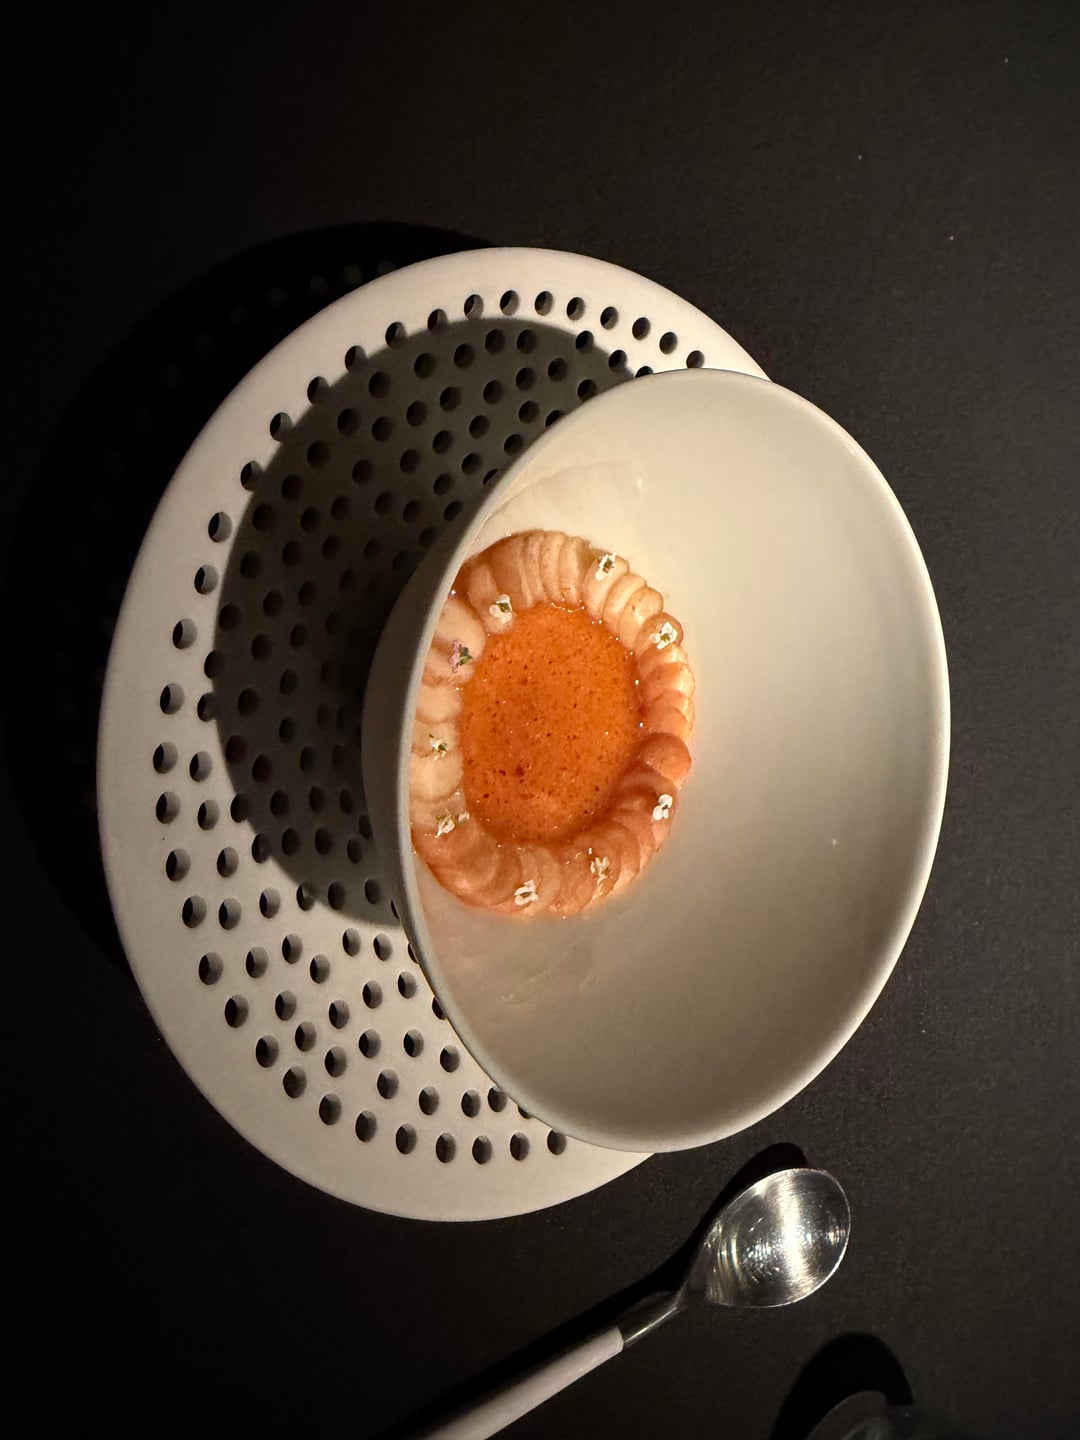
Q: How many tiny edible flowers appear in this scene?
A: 9